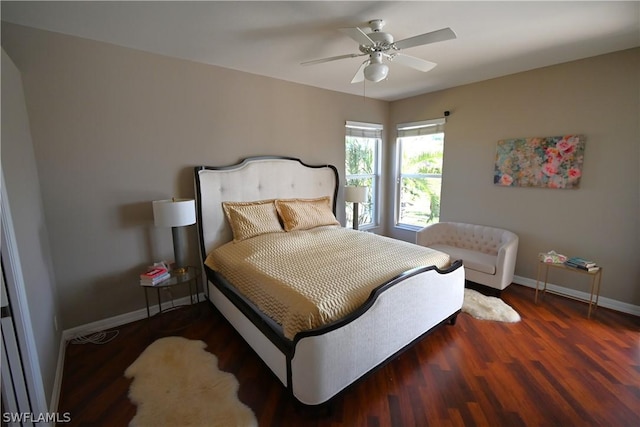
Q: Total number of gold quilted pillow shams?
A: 2